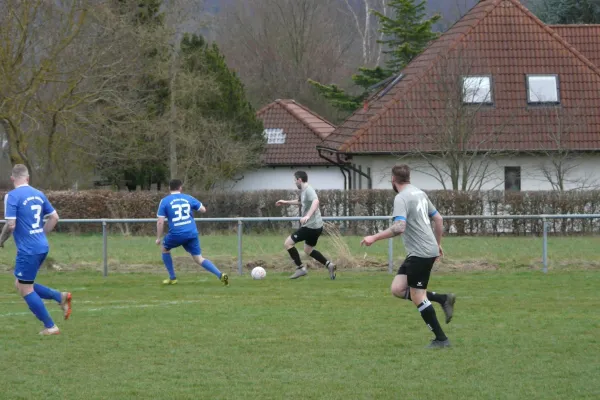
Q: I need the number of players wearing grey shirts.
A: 2